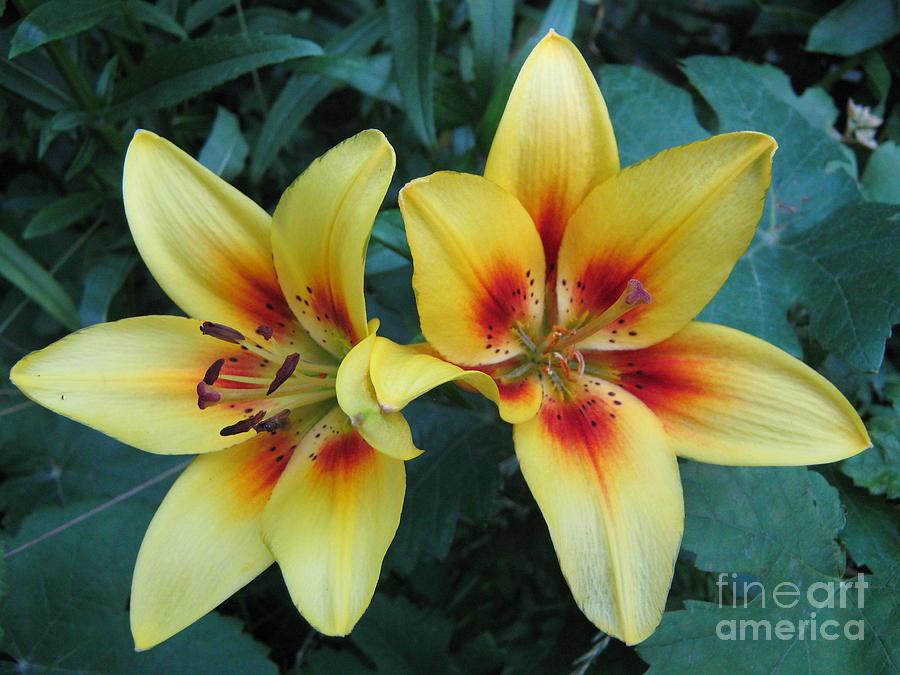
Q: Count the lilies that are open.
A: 2